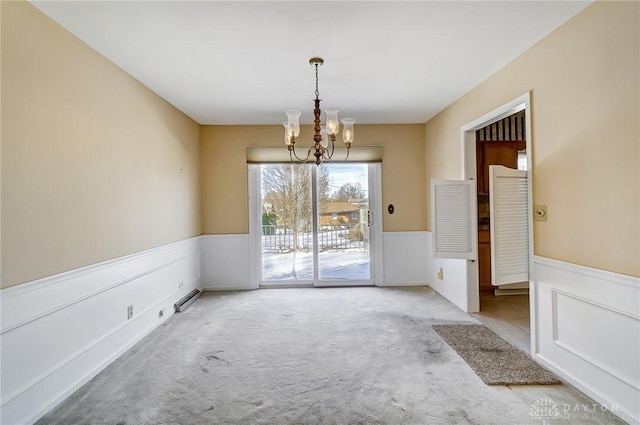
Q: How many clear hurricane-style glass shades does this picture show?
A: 5